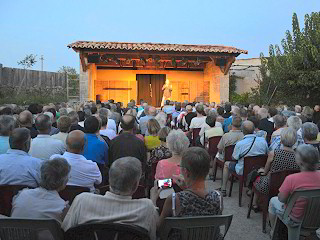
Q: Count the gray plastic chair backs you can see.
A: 3